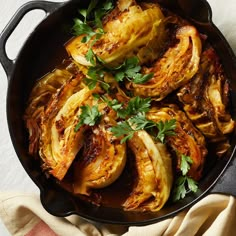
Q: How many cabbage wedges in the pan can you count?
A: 7